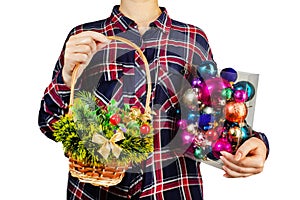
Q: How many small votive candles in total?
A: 0